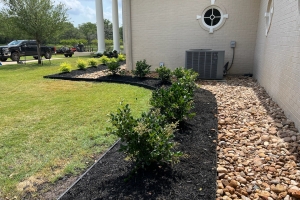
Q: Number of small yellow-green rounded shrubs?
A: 6